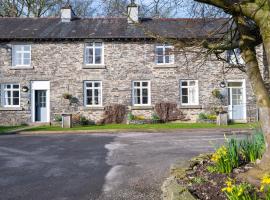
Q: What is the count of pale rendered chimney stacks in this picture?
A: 2